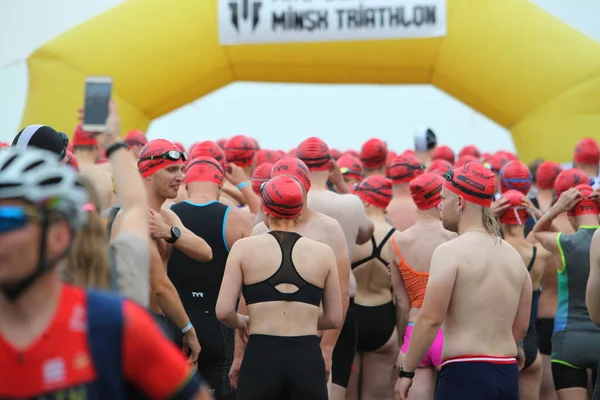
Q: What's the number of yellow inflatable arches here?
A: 1